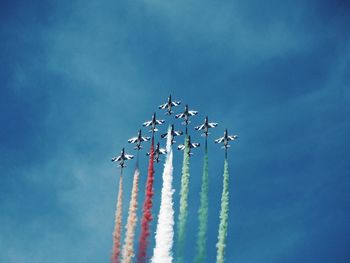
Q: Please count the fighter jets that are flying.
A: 10